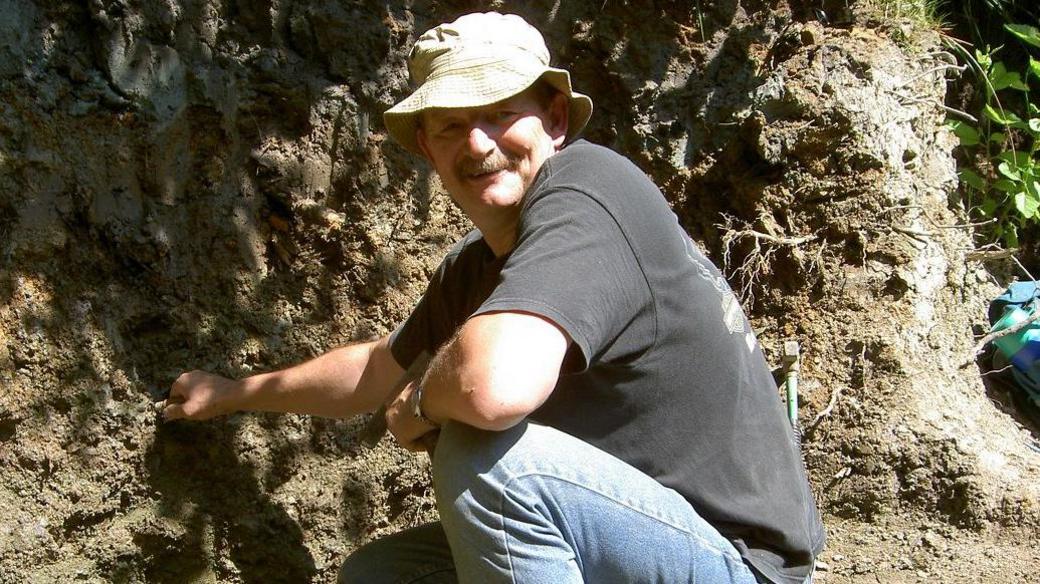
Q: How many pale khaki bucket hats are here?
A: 1